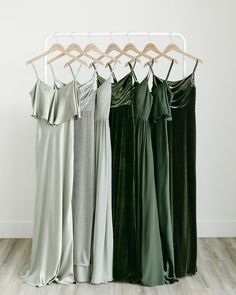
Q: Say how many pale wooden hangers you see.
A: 7